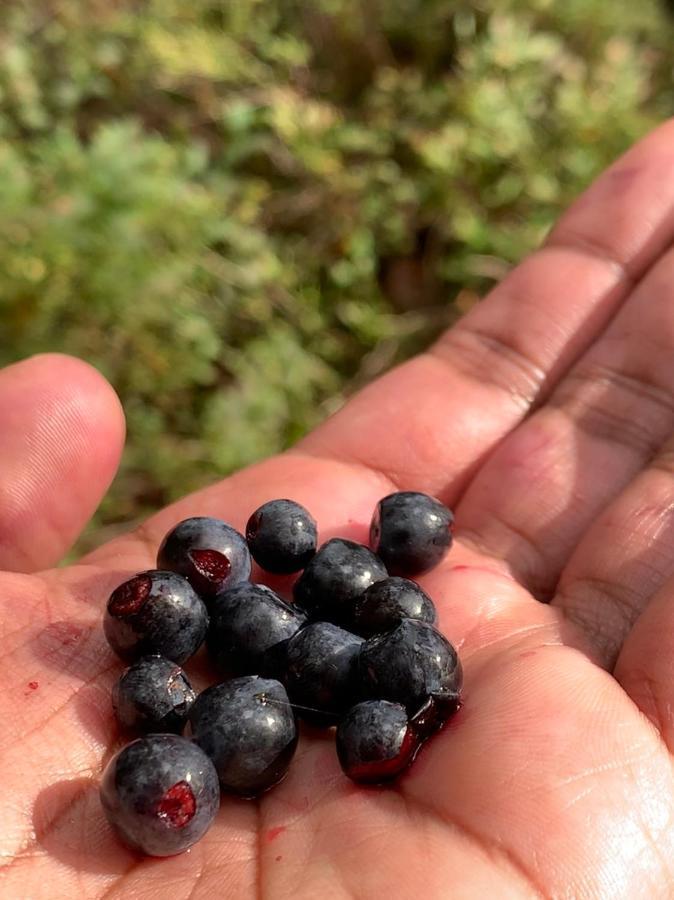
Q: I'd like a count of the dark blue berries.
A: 13